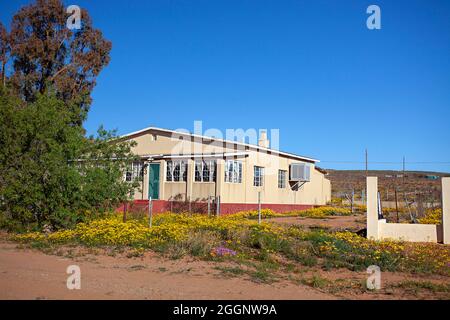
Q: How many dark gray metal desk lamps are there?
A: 0